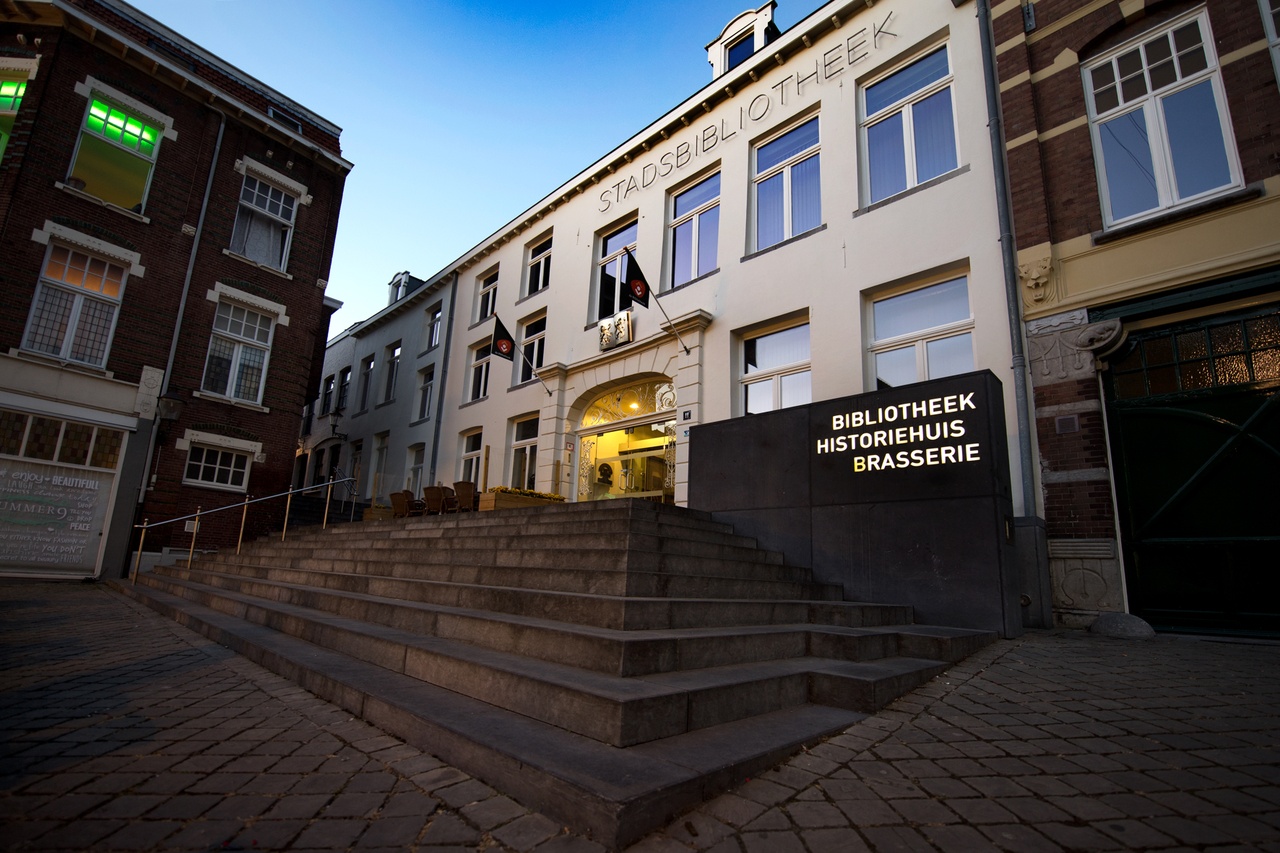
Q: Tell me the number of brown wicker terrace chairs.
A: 5